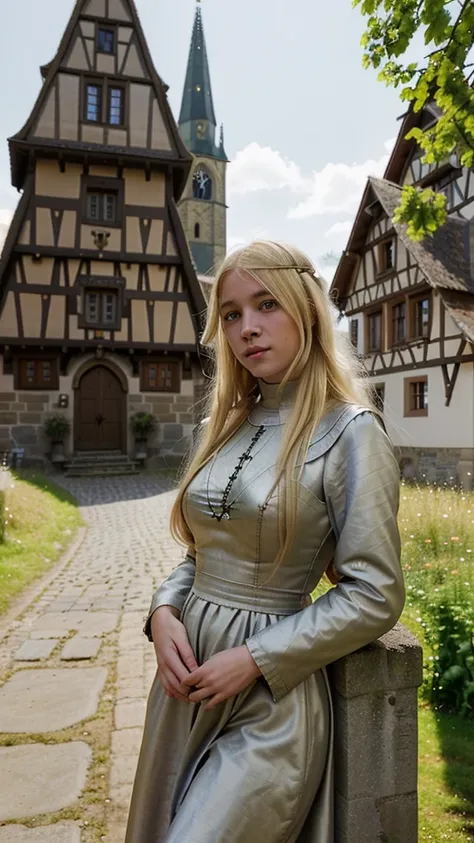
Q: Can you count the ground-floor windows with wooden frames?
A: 4